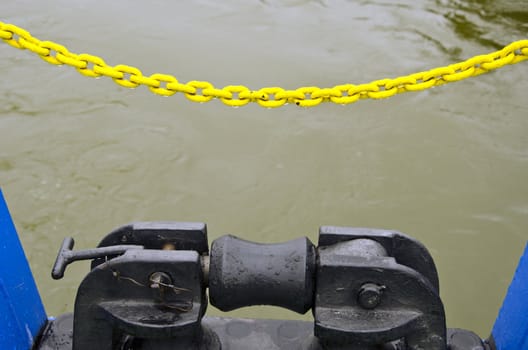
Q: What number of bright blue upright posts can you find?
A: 2